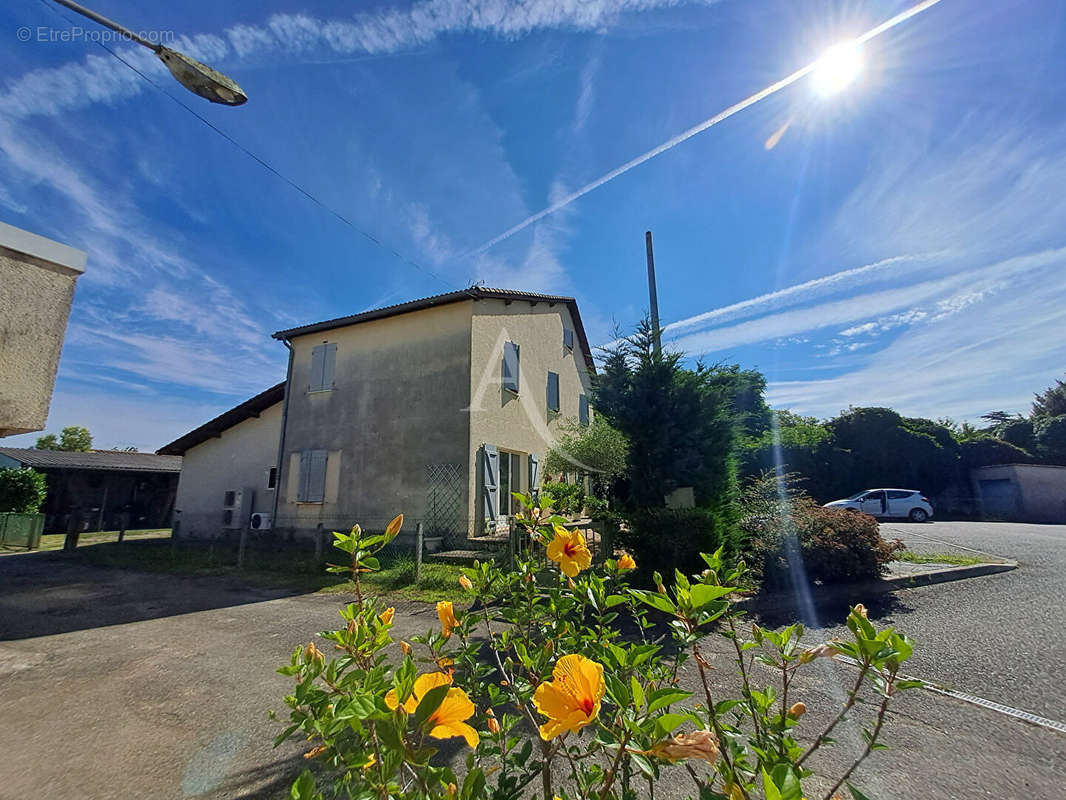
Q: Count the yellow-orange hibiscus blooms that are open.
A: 3